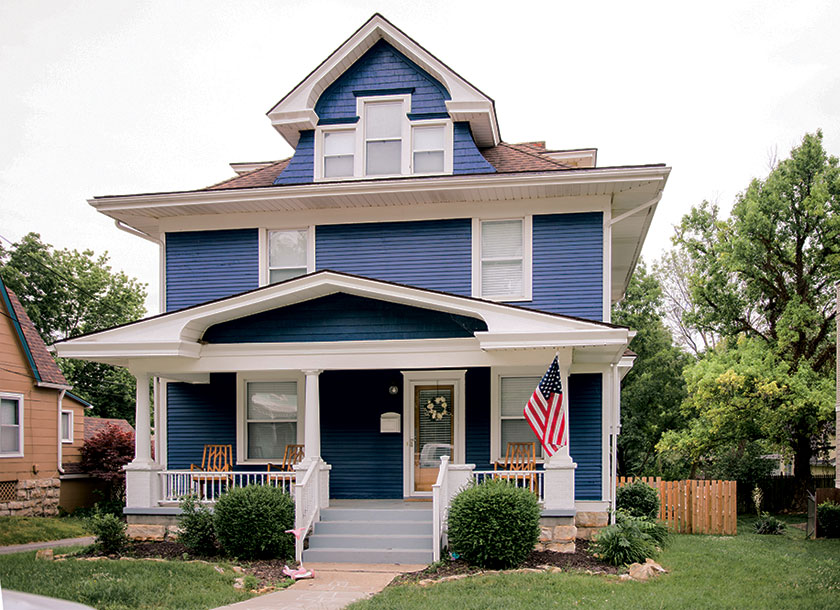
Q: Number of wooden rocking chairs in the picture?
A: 3